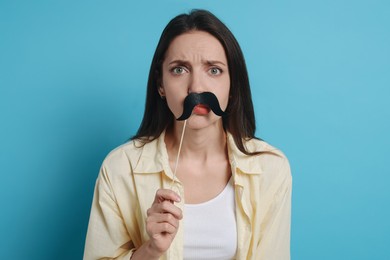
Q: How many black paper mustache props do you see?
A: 1